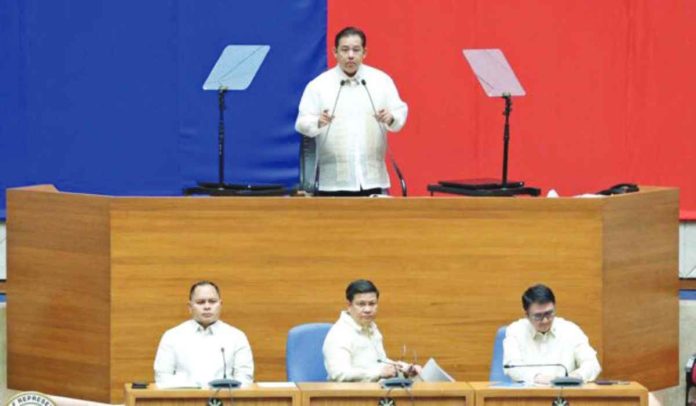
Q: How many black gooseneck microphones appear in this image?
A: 5